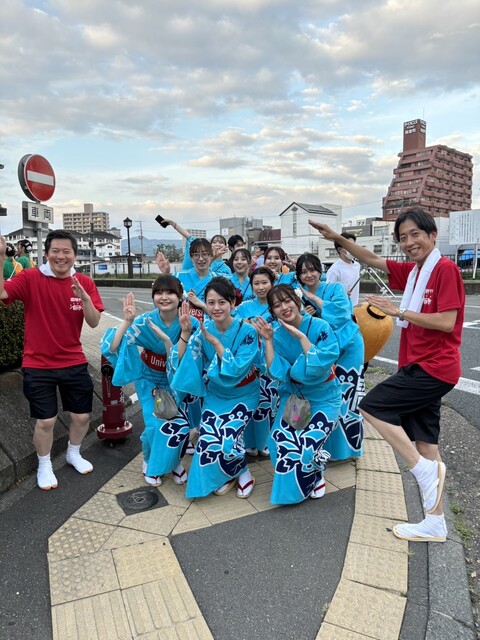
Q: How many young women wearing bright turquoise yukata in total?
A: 9